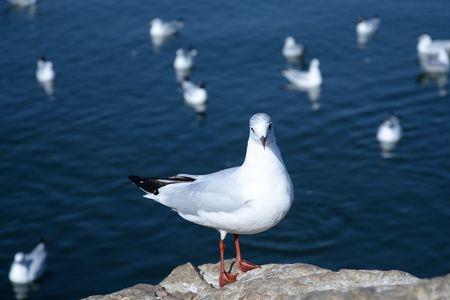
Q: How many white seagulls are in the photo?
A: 13